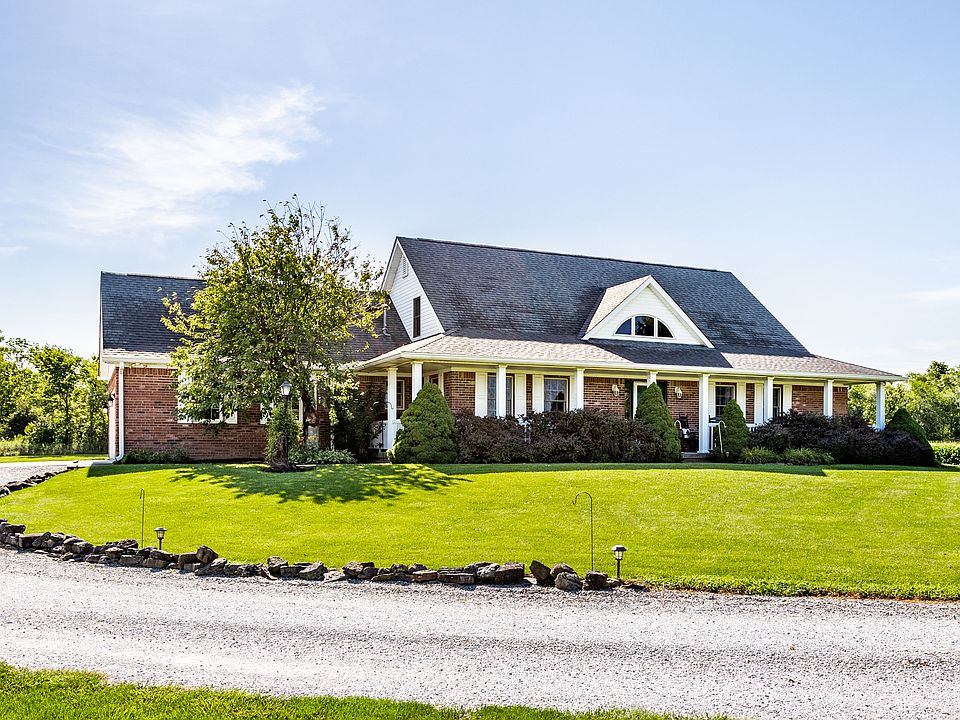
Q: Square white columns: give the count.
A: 9